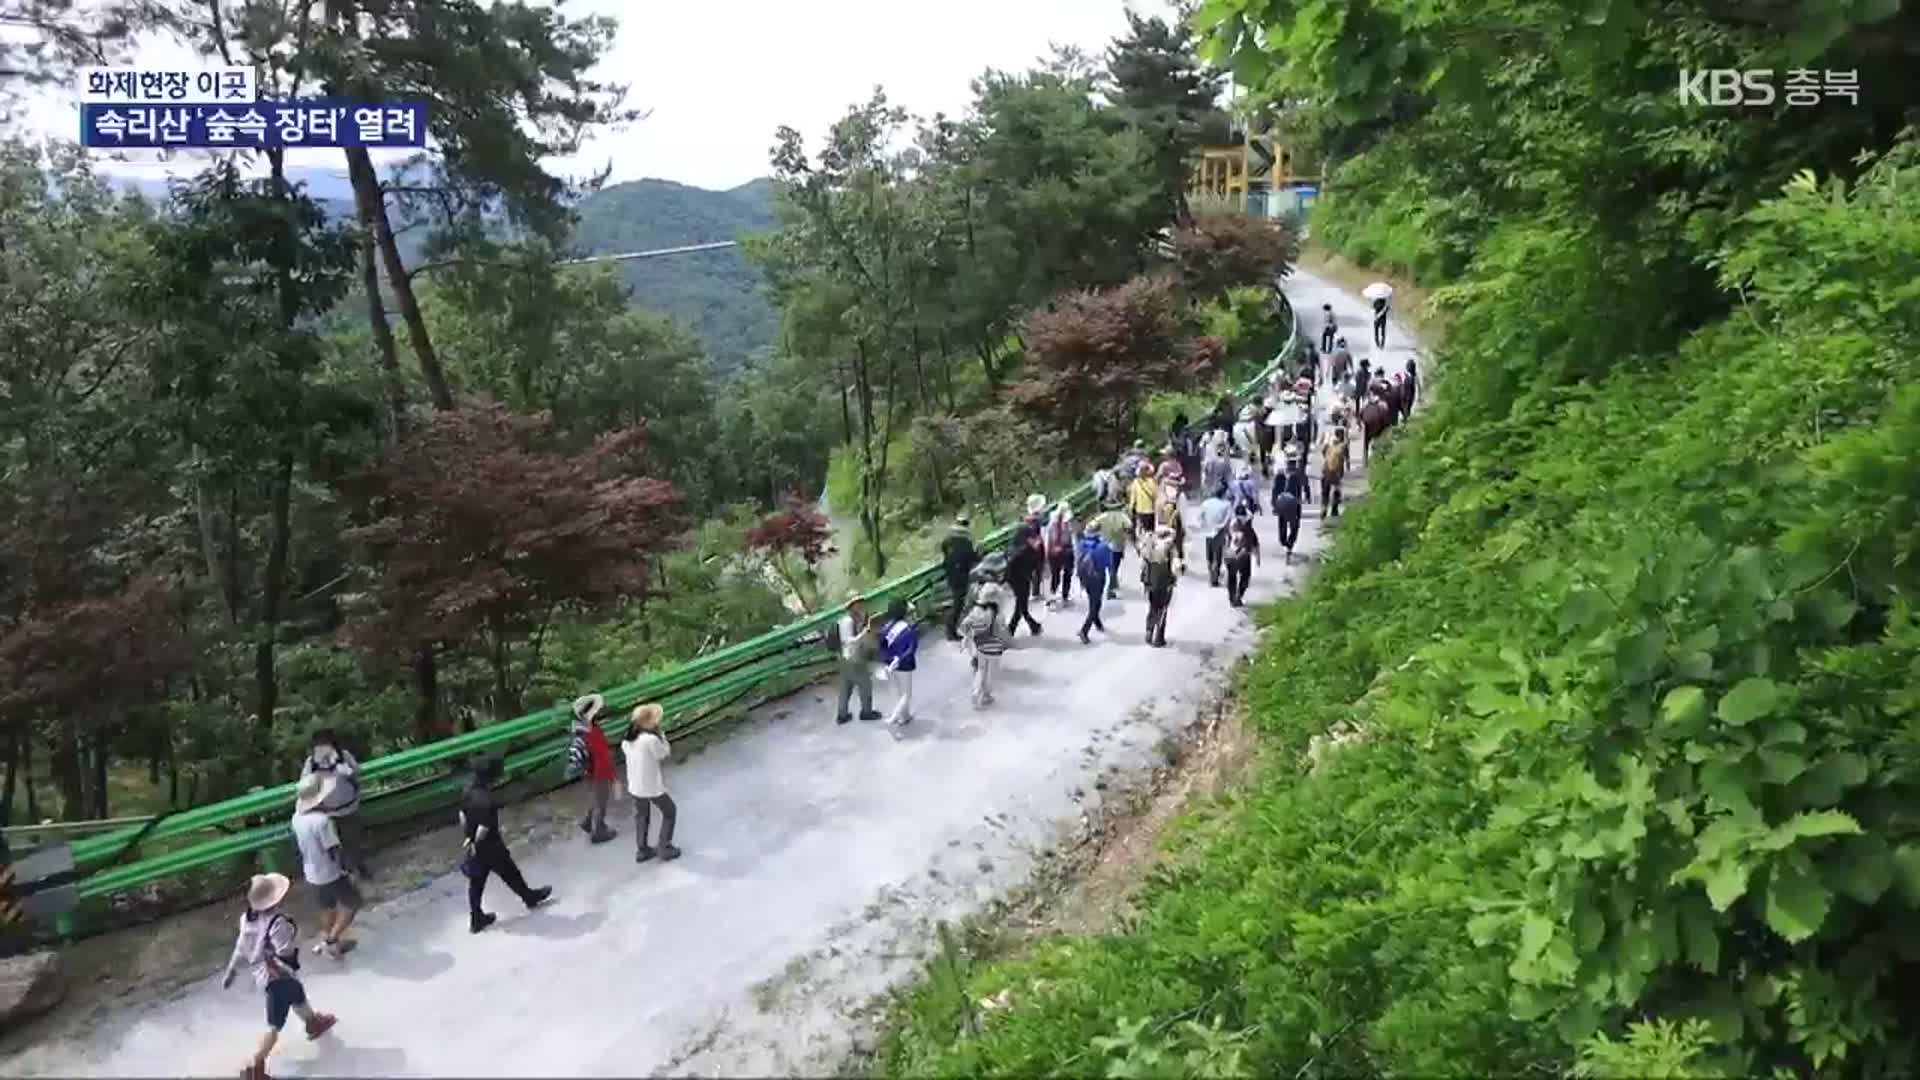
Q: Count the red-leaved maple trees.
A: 5